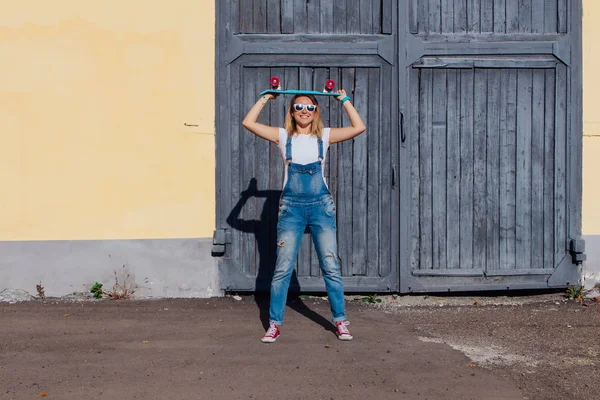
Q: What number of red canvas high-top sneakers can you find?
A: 2